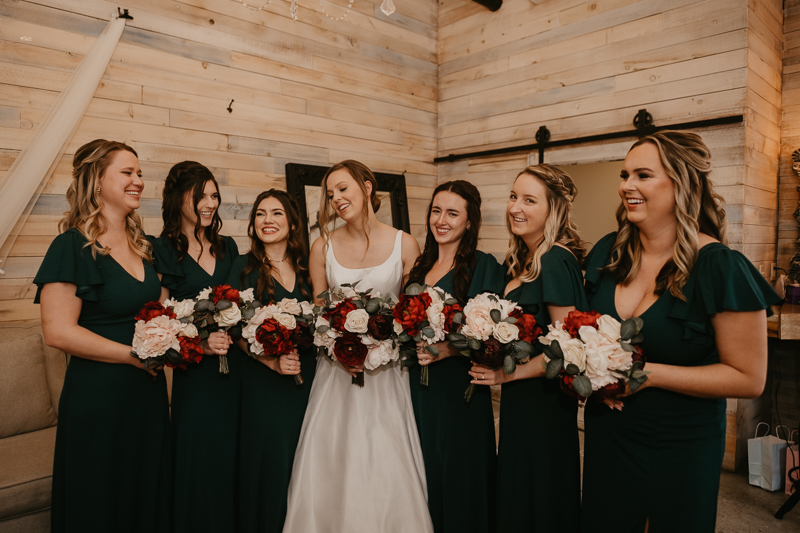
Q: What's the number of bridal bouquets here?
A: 7